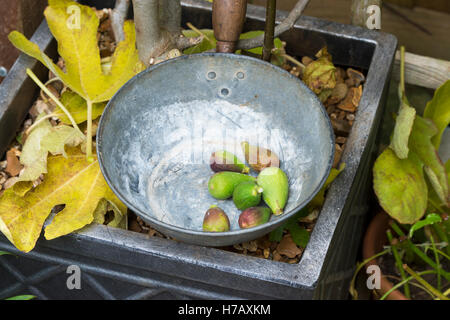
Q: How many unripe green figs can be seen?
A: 3